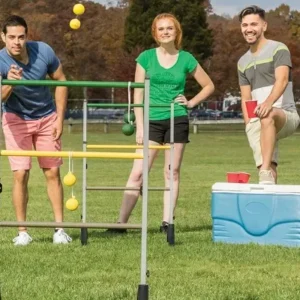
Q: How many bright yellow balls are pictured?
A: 4